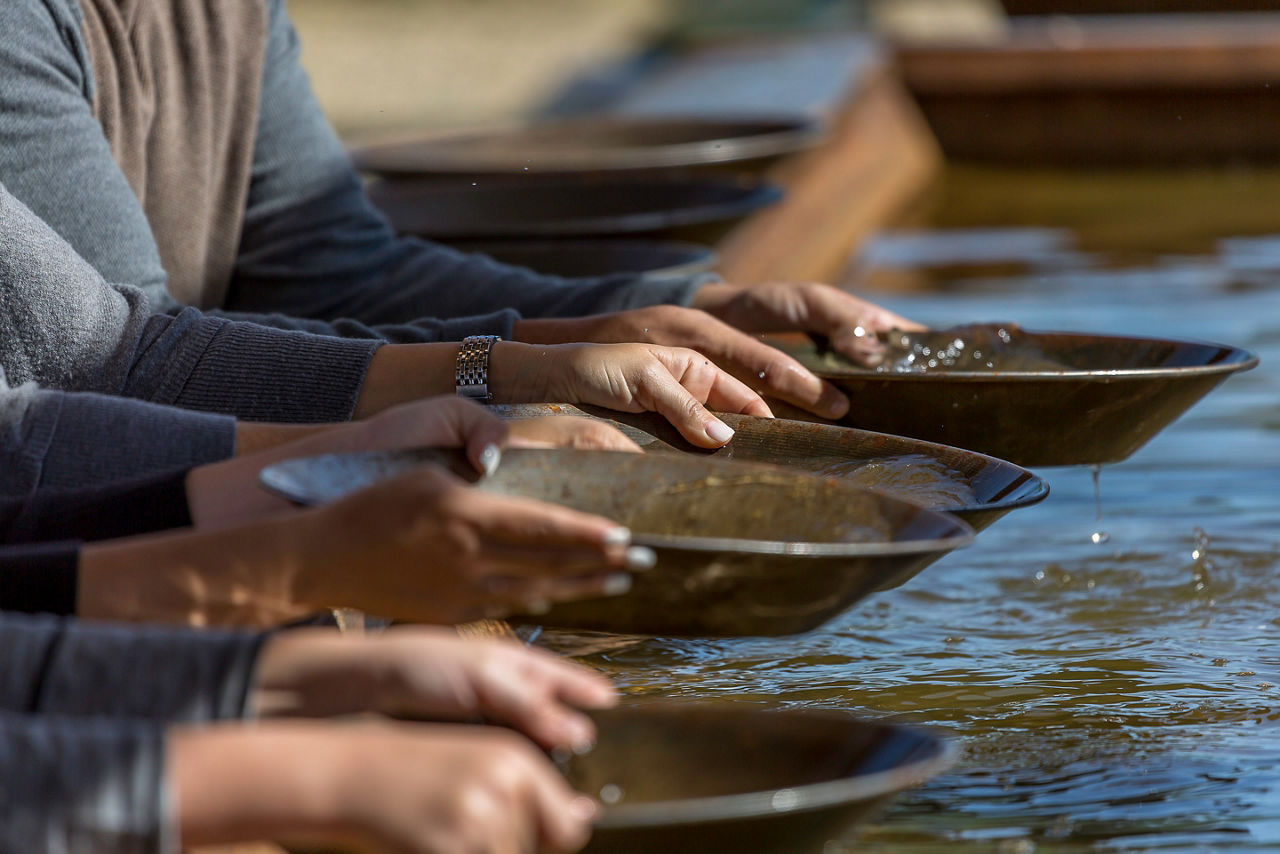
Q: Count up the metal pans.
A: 7